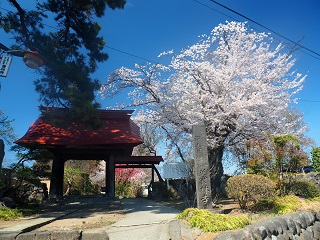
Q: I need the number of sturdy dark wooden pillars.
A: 2